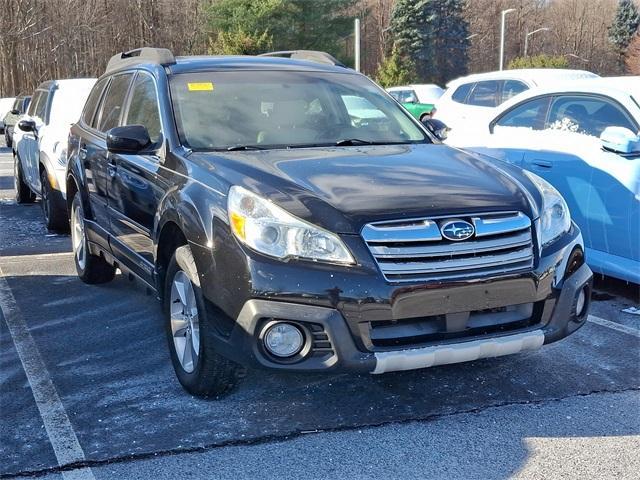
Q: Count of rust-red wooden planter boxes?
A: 0